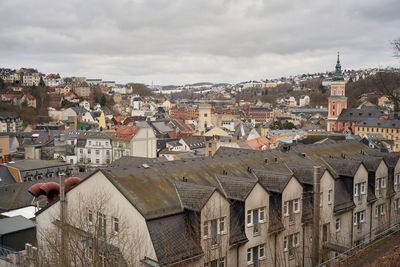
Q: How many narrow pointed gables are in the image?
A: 7